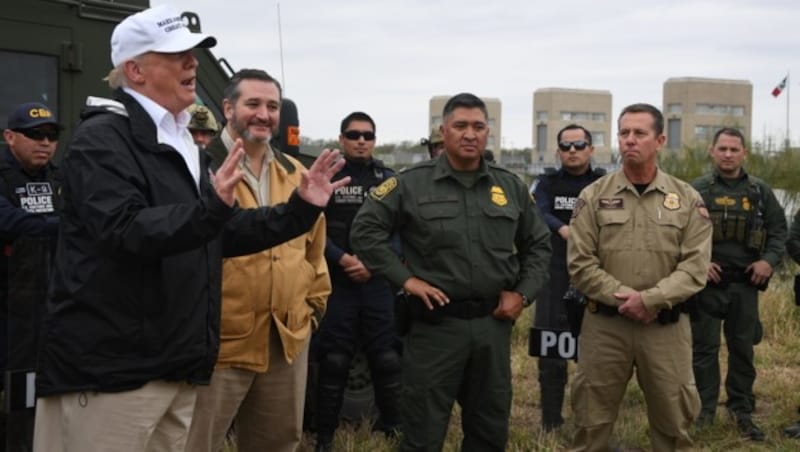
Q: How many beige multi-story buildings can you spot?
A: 3